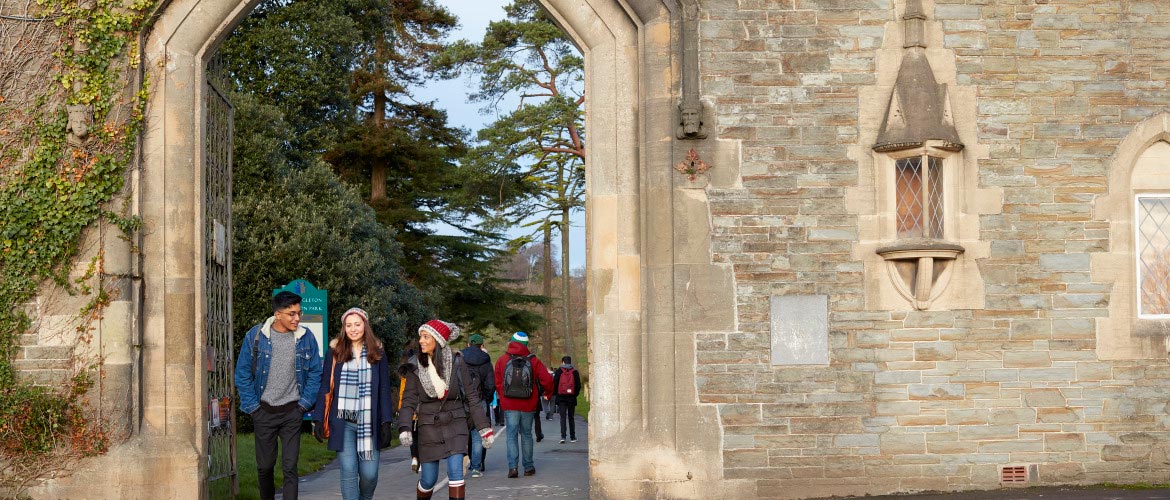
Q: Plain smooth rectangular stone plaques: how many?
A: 1